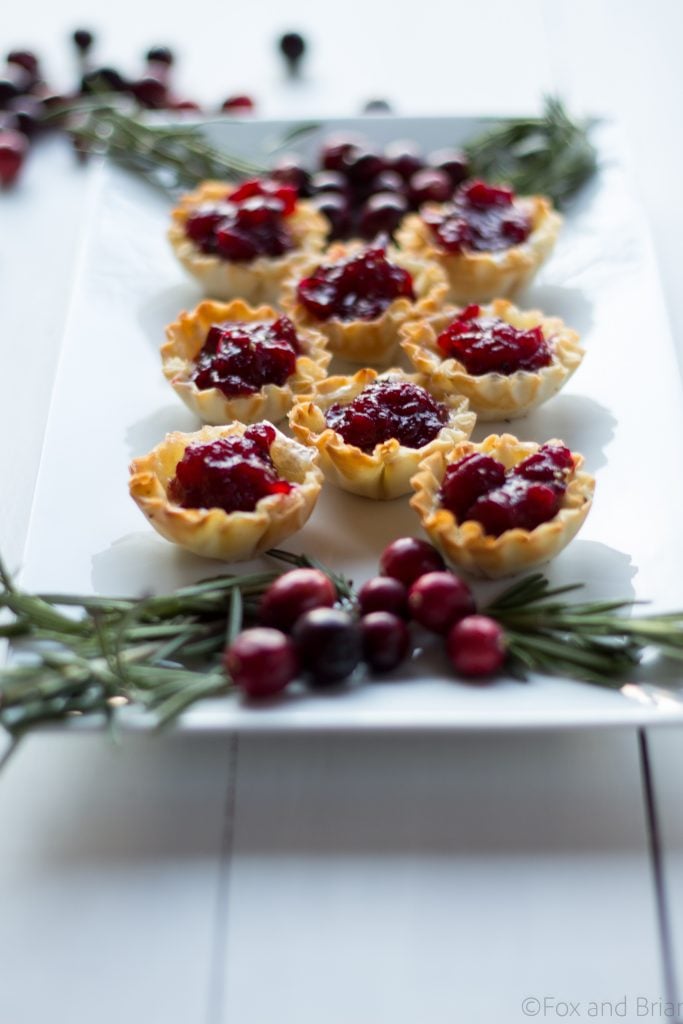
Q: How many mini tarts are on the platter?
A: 8